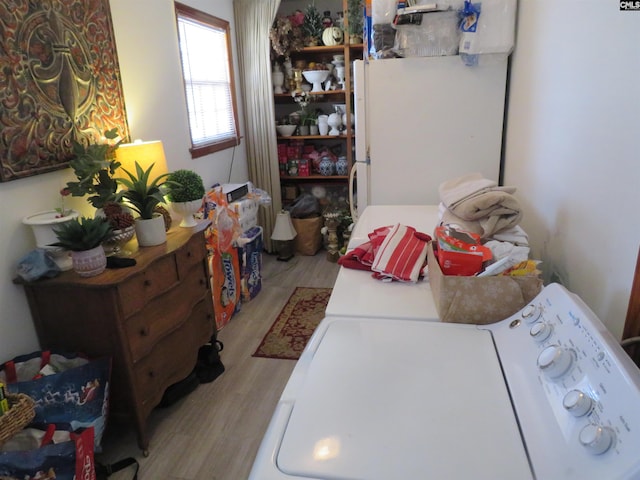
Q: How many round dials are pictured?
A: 5